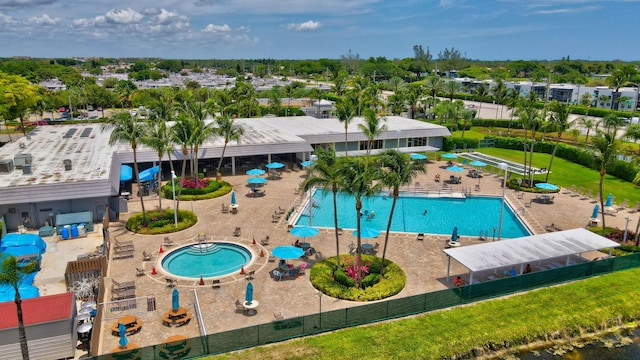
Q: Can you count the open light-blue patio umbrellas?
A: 12